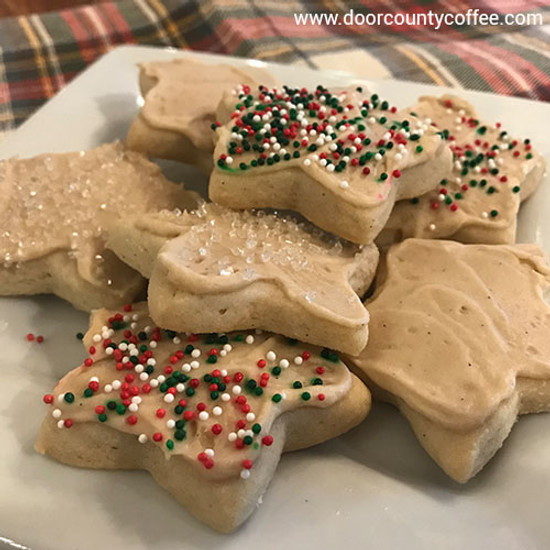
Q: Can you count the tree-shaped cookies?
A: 0